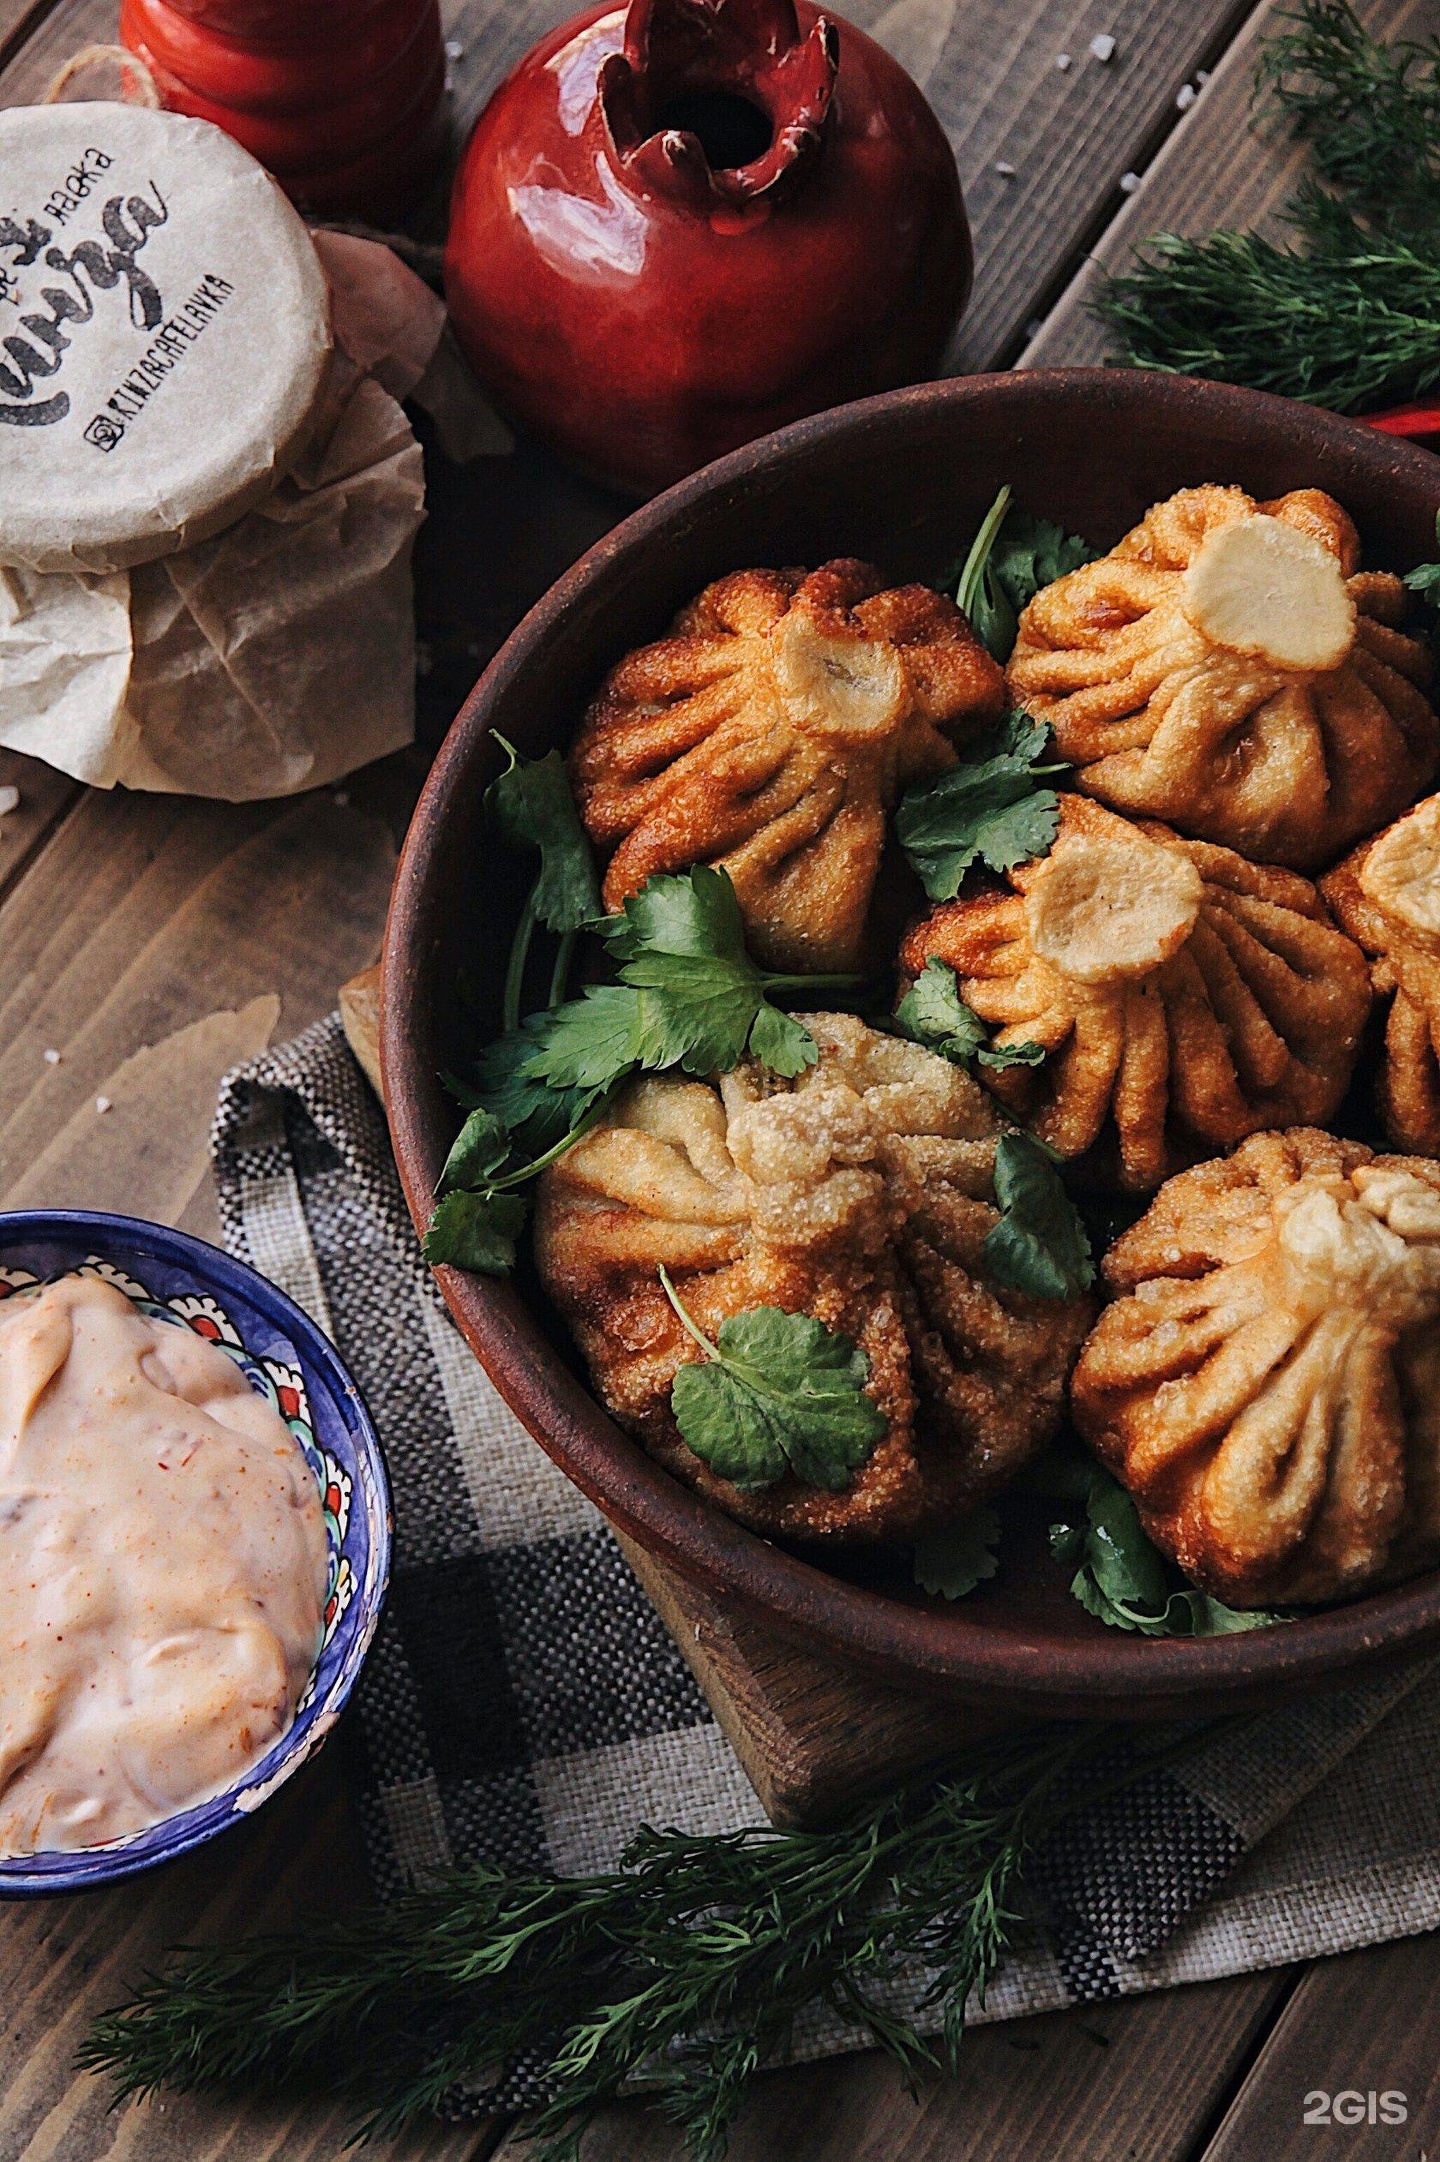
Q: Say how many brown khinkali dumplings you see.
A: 6